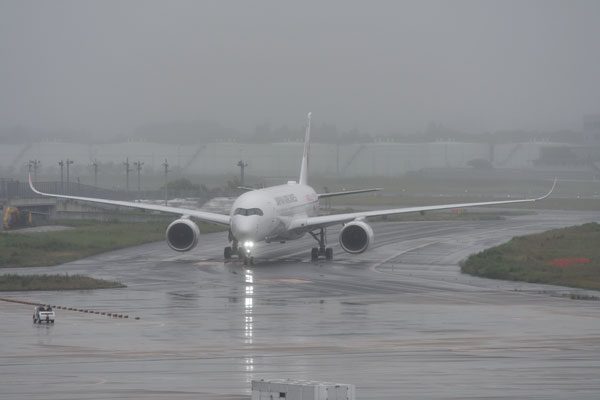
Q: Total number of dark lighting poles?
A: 9